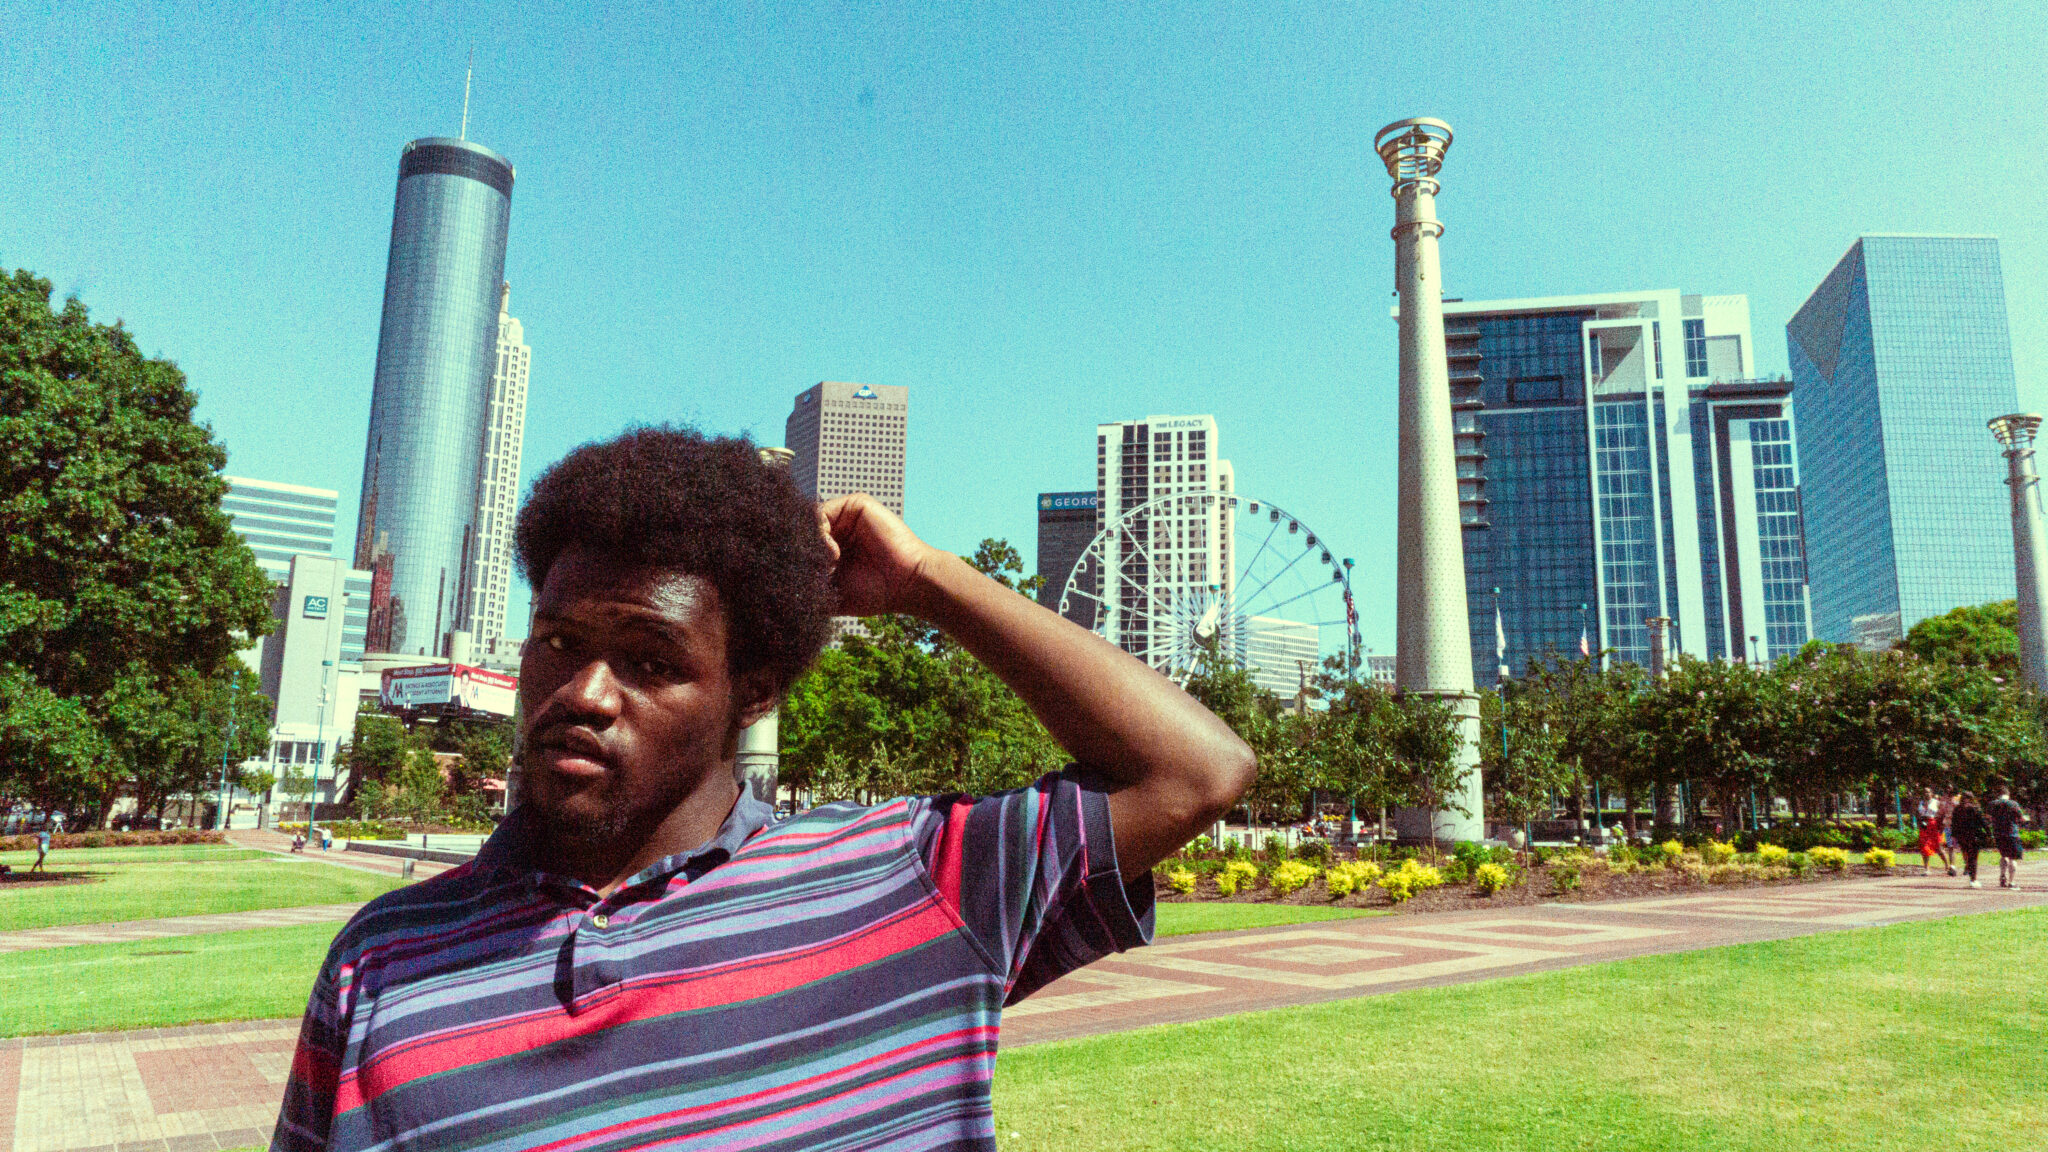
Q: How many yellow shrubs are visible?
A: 11